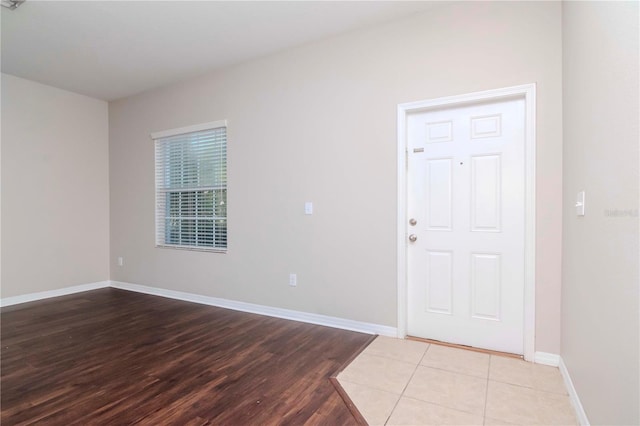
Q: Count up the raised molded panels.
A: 6